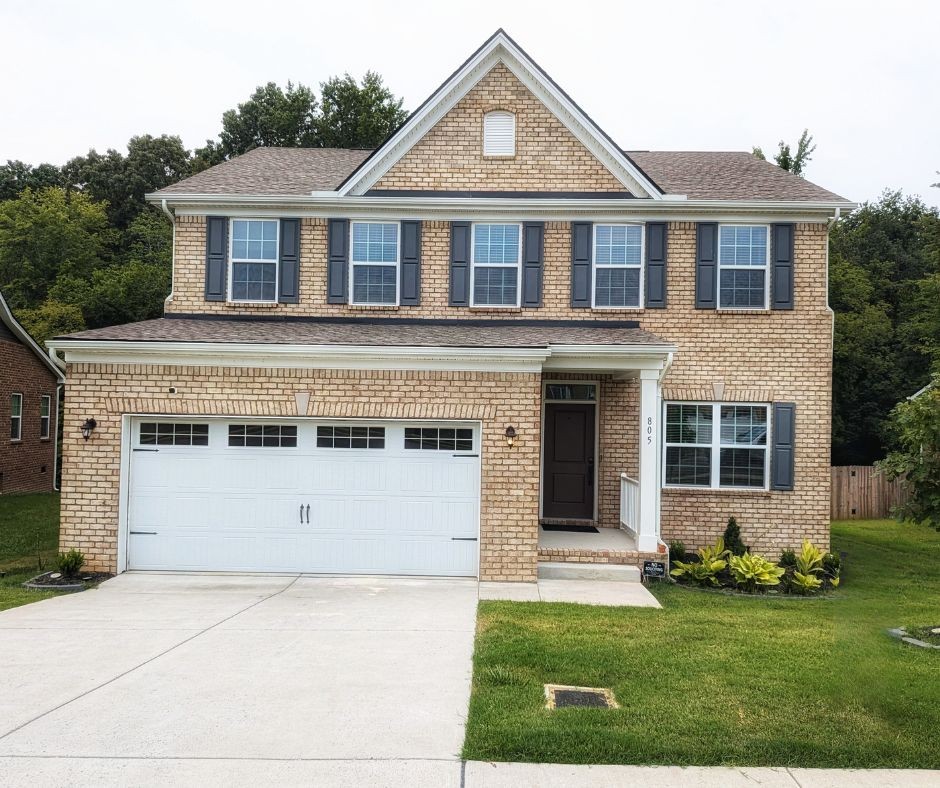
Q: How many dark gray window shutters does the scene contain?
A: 11